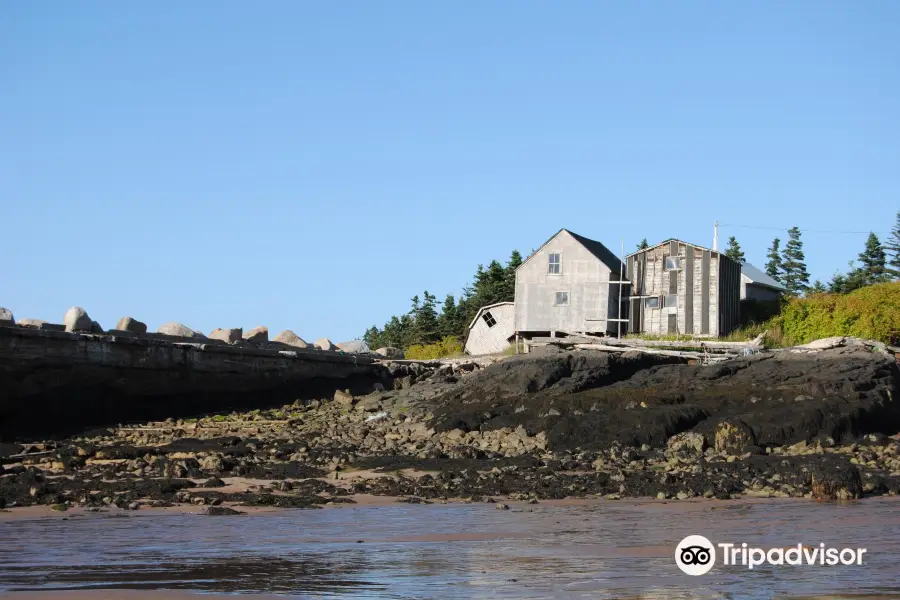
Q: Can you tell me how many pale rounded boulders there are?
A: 11